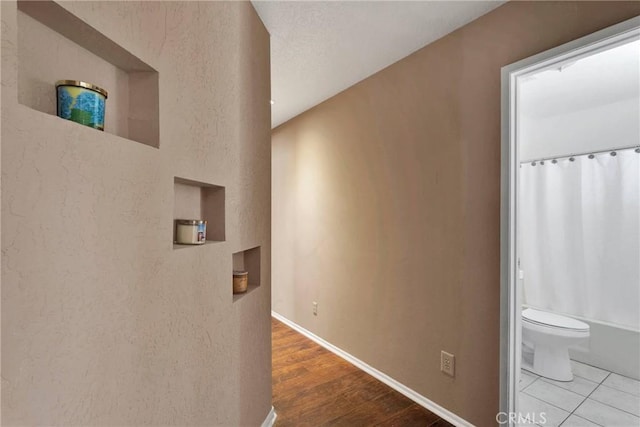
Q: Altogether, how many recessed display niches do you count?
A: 3